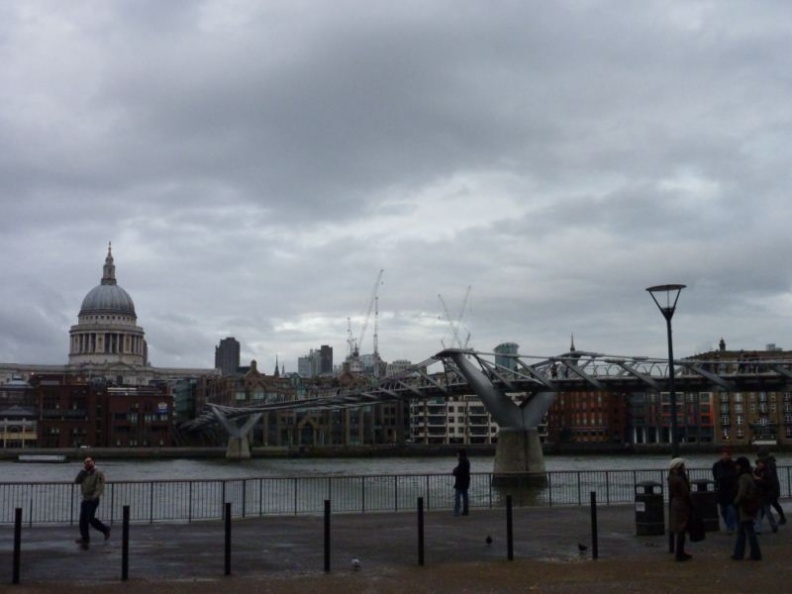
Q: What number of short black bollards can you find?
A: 7